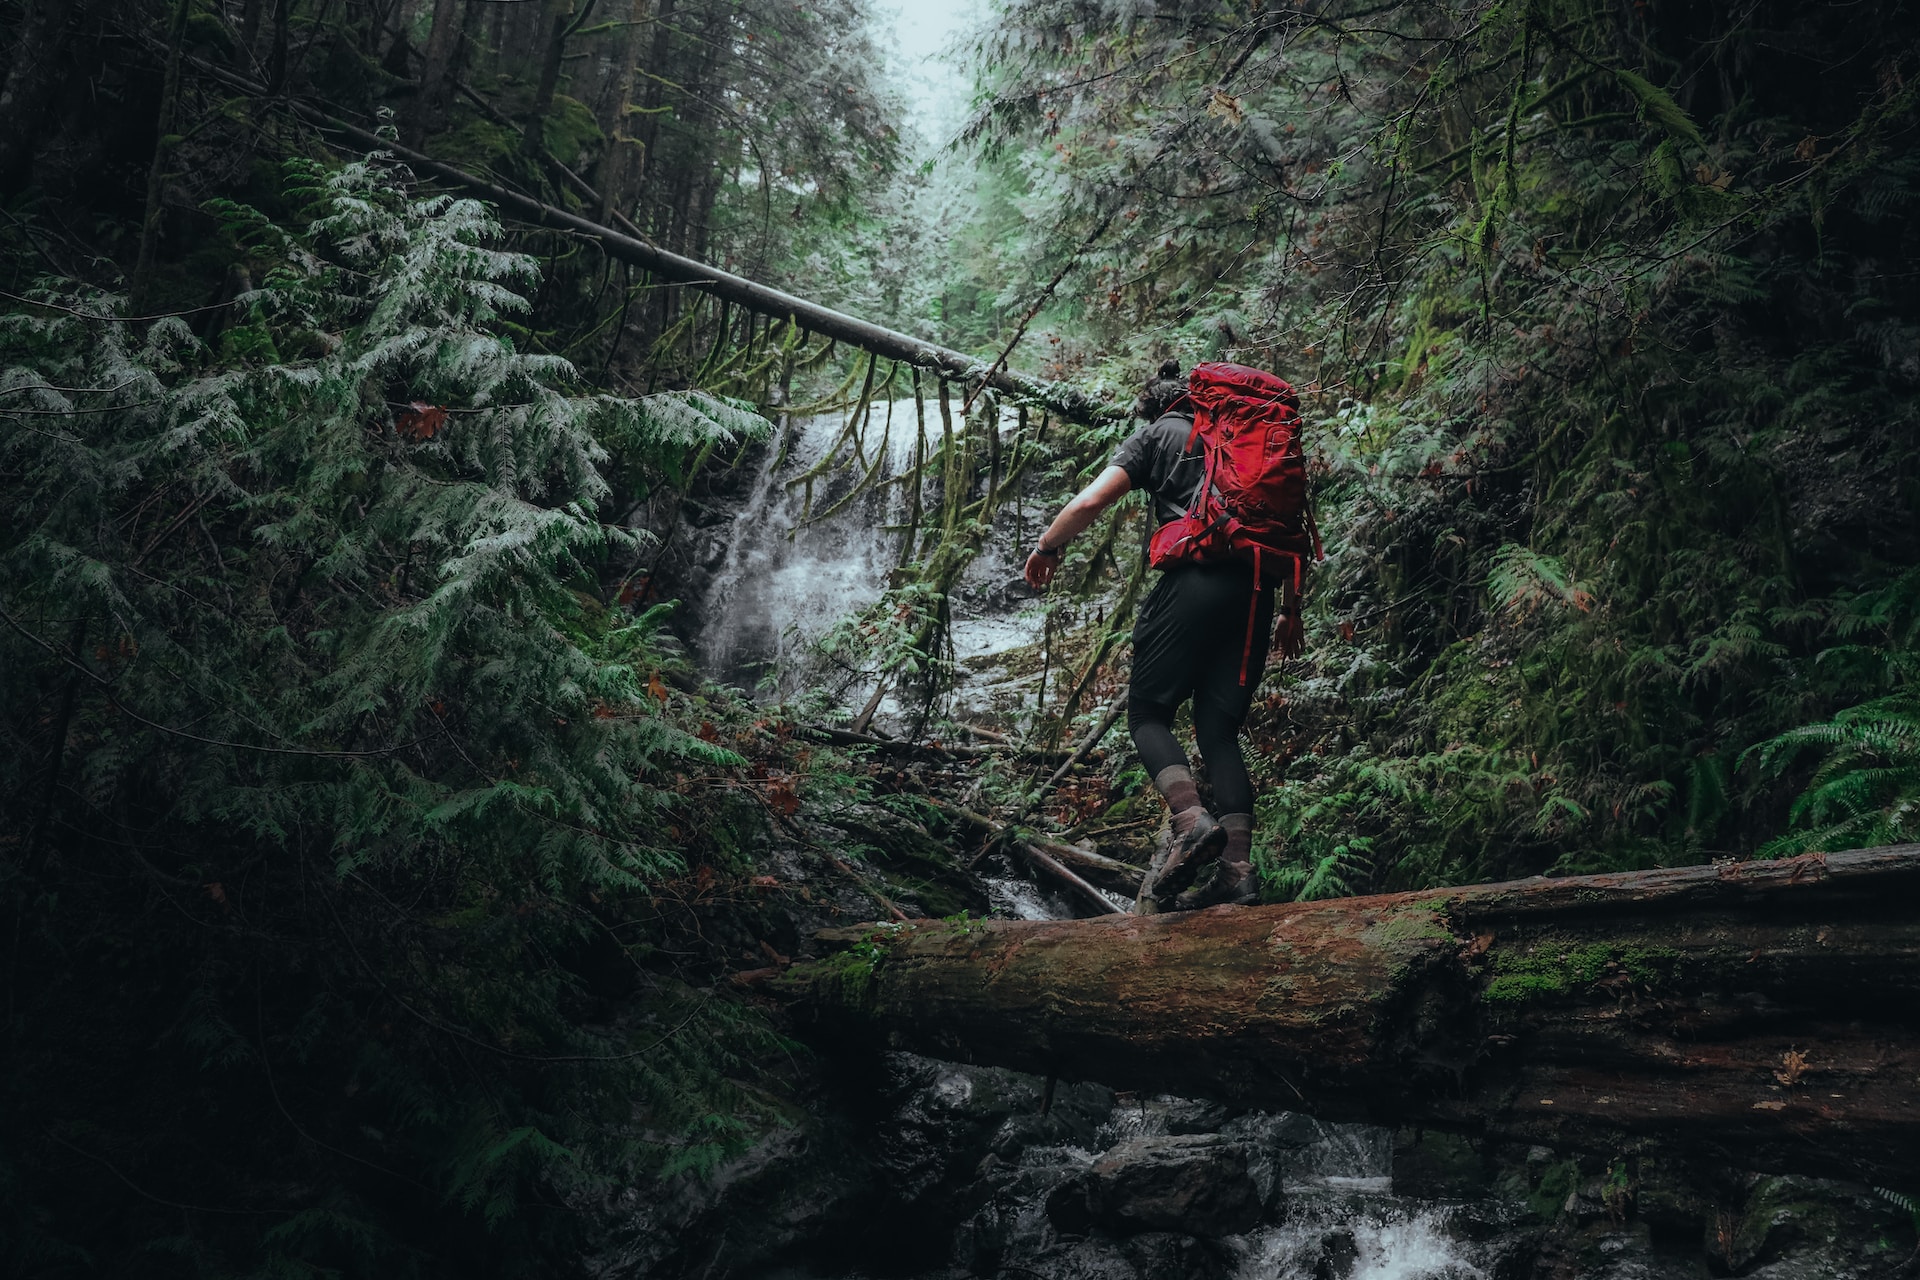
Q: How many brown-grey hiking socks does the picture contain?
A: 2